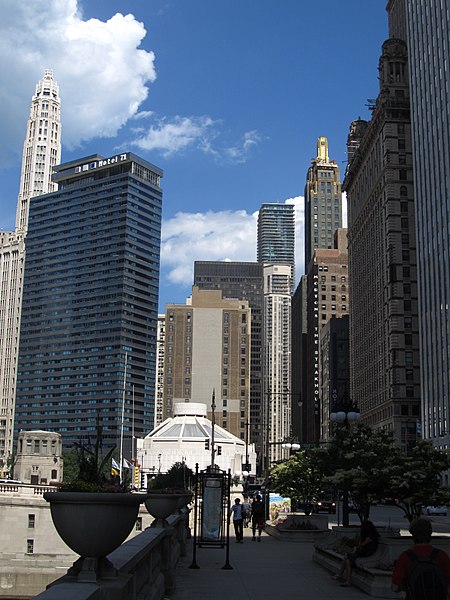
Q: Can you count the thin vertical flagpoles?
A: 2